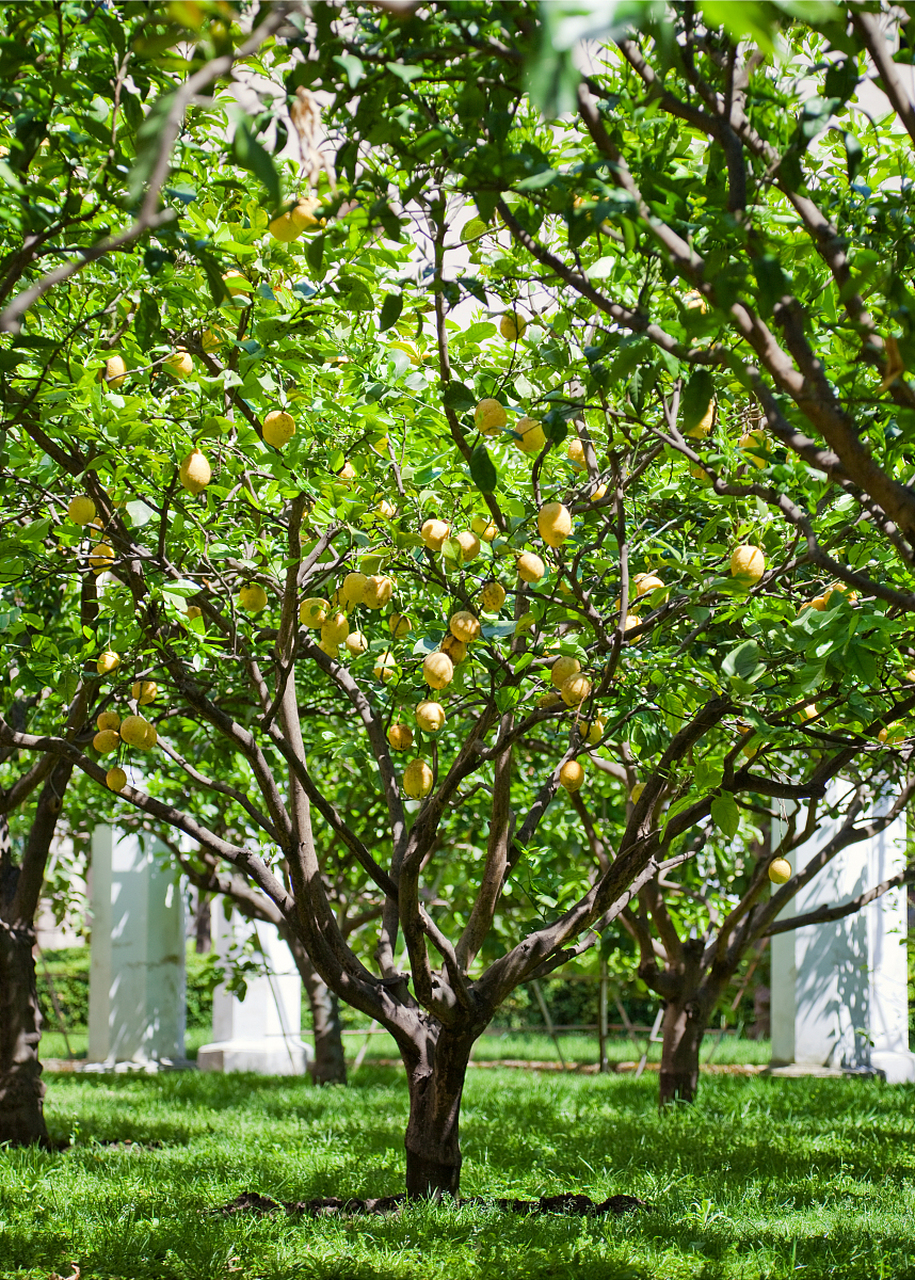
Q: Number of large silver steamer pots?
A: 0